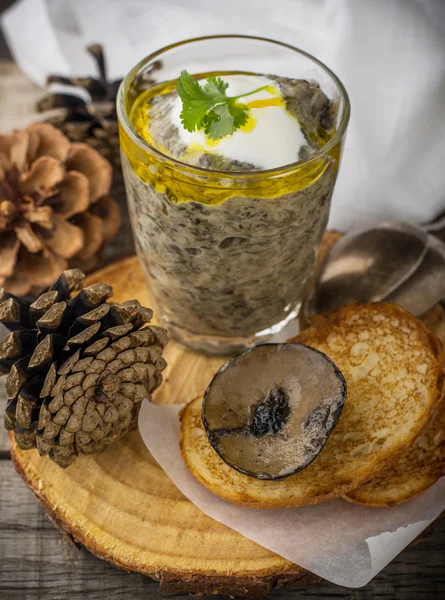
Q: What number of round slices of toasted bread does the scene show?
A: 2